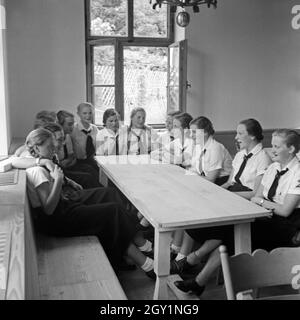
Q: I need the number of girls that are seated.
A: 12